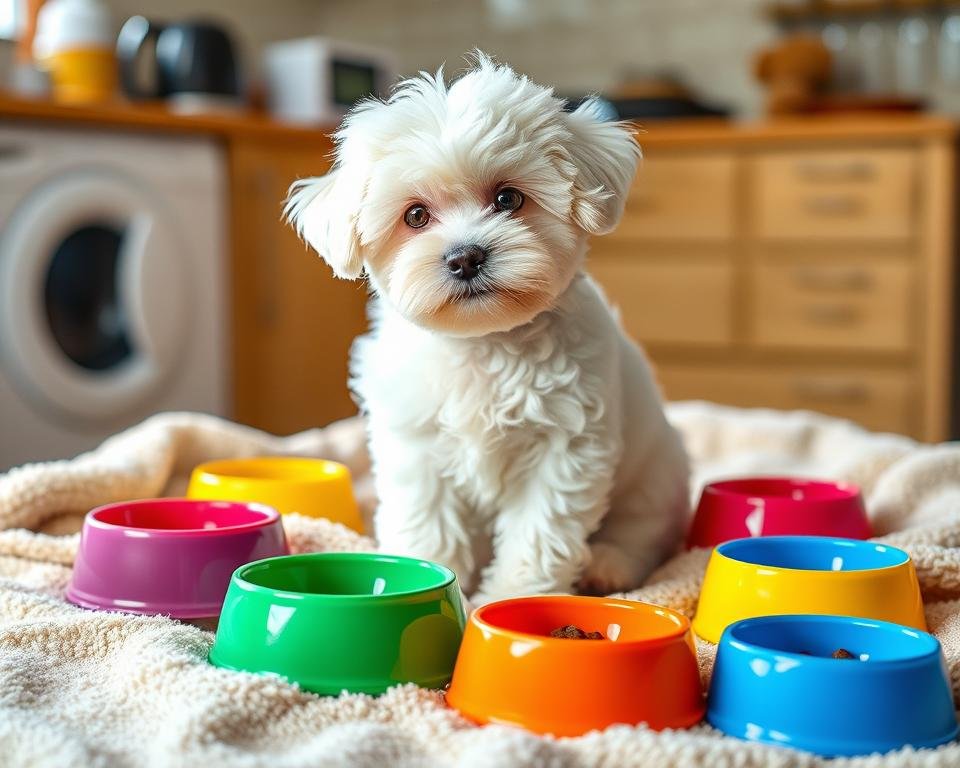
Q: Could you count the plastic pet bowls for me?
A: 7